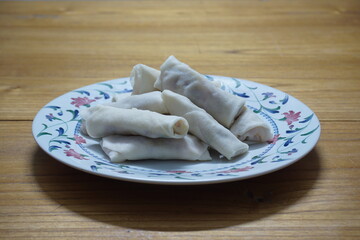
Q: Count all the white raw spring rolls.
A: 7